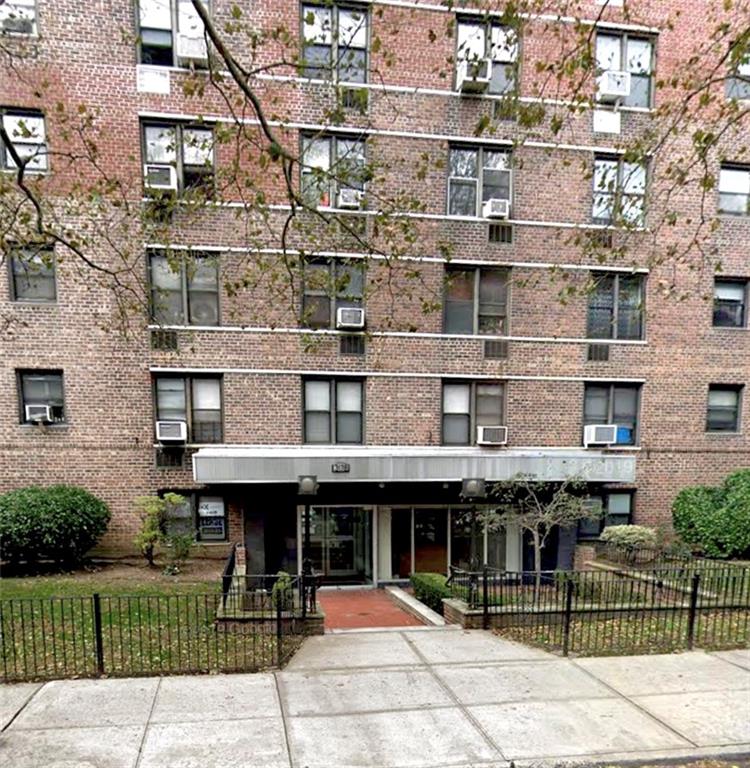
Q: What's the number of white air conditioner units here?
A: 11